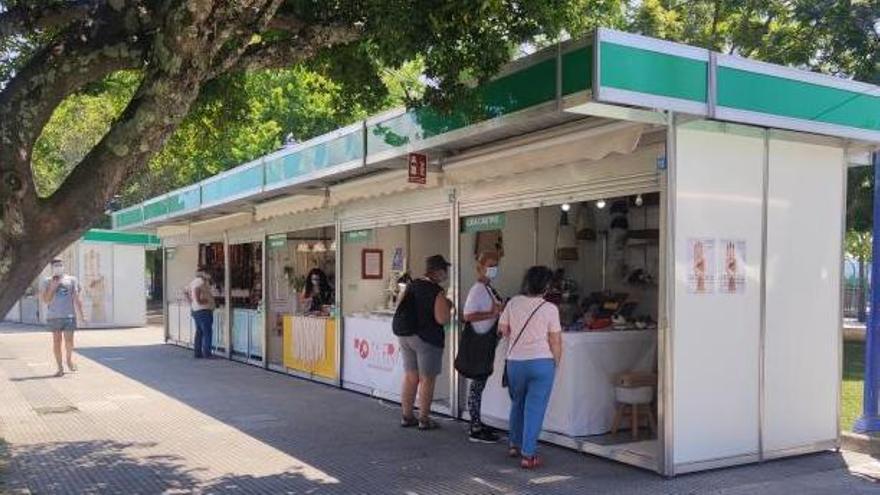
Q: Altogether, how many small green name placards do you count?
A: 3